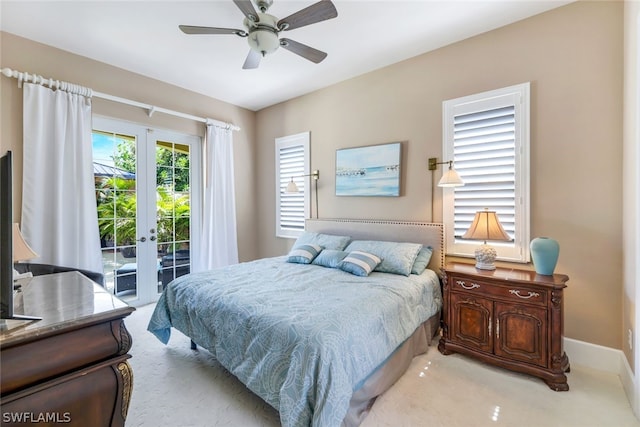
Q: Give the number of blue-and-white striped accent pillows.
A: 2